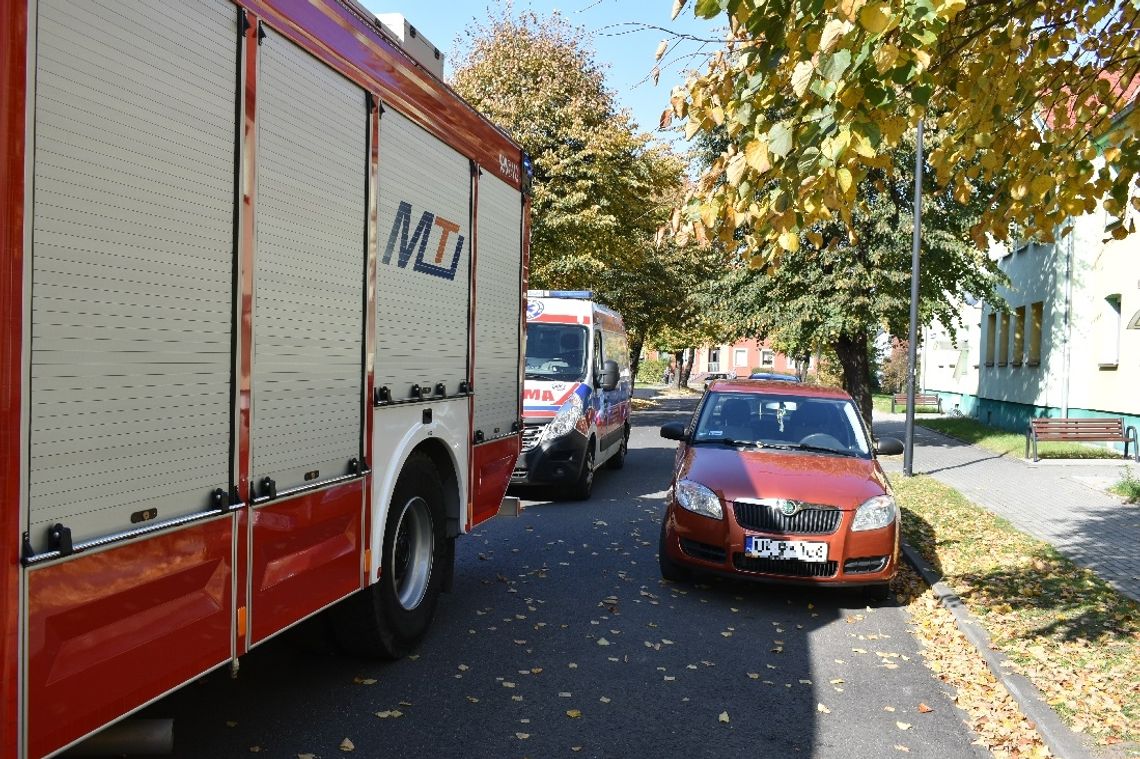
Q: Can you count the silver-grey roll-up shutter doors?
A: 4